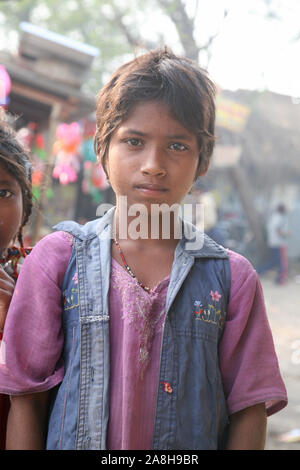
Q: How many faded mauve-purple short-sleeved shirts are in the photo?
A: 1